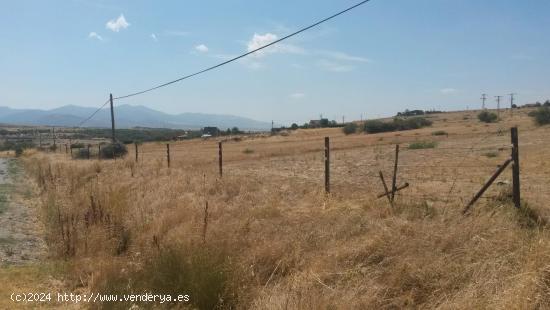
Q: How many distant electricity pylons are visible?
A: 3